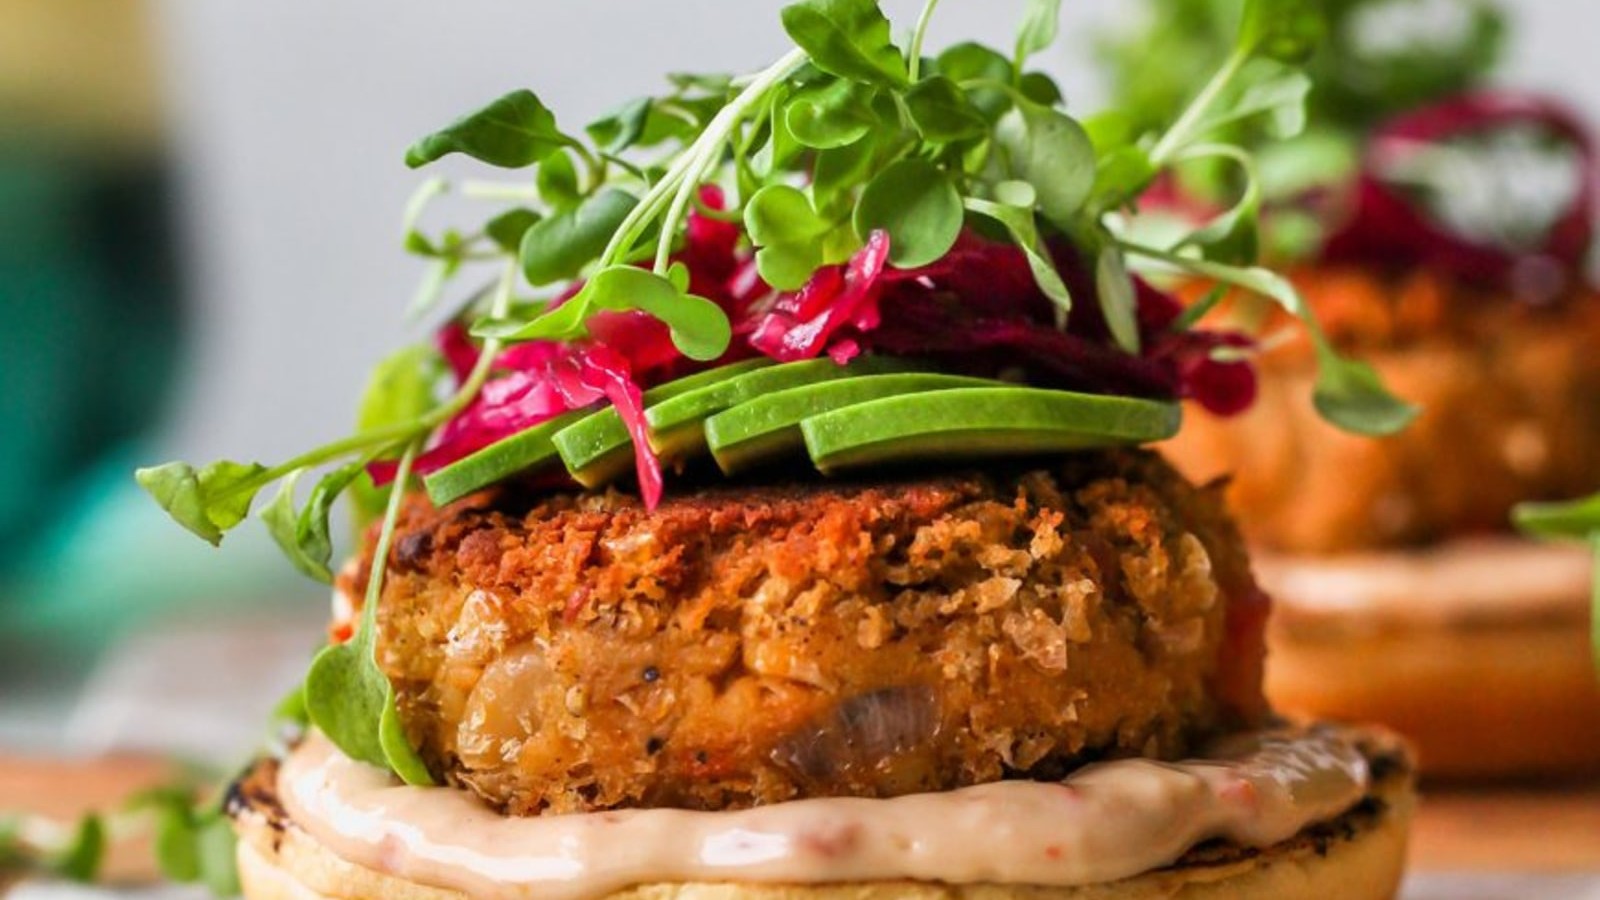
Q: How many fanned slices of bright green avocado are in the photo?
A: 5